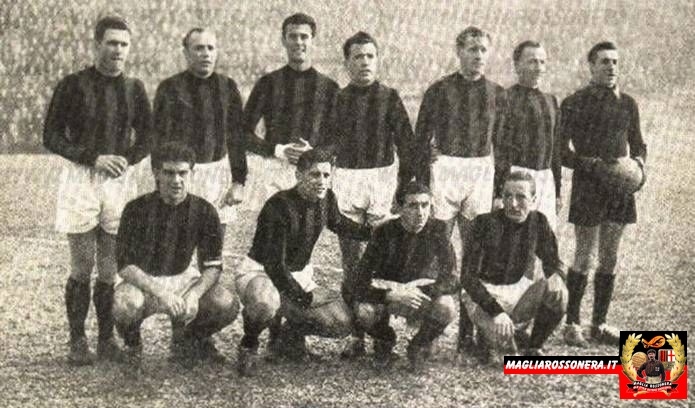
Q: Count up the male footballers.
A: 11